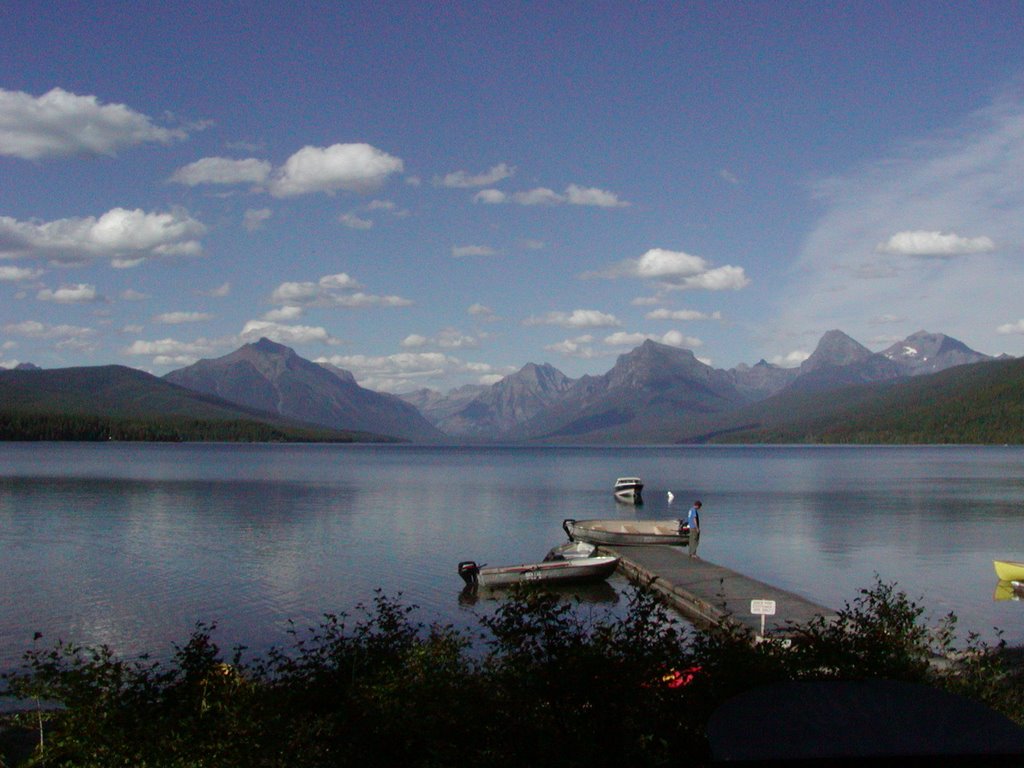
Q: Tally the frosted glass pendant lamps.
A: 0